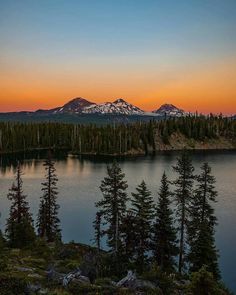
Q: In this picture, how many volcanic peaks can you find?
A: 3